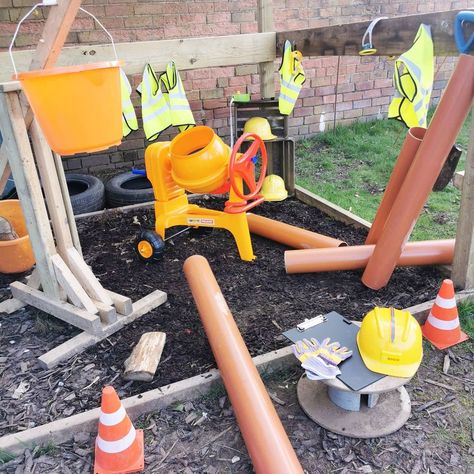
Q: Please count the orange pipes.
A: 5